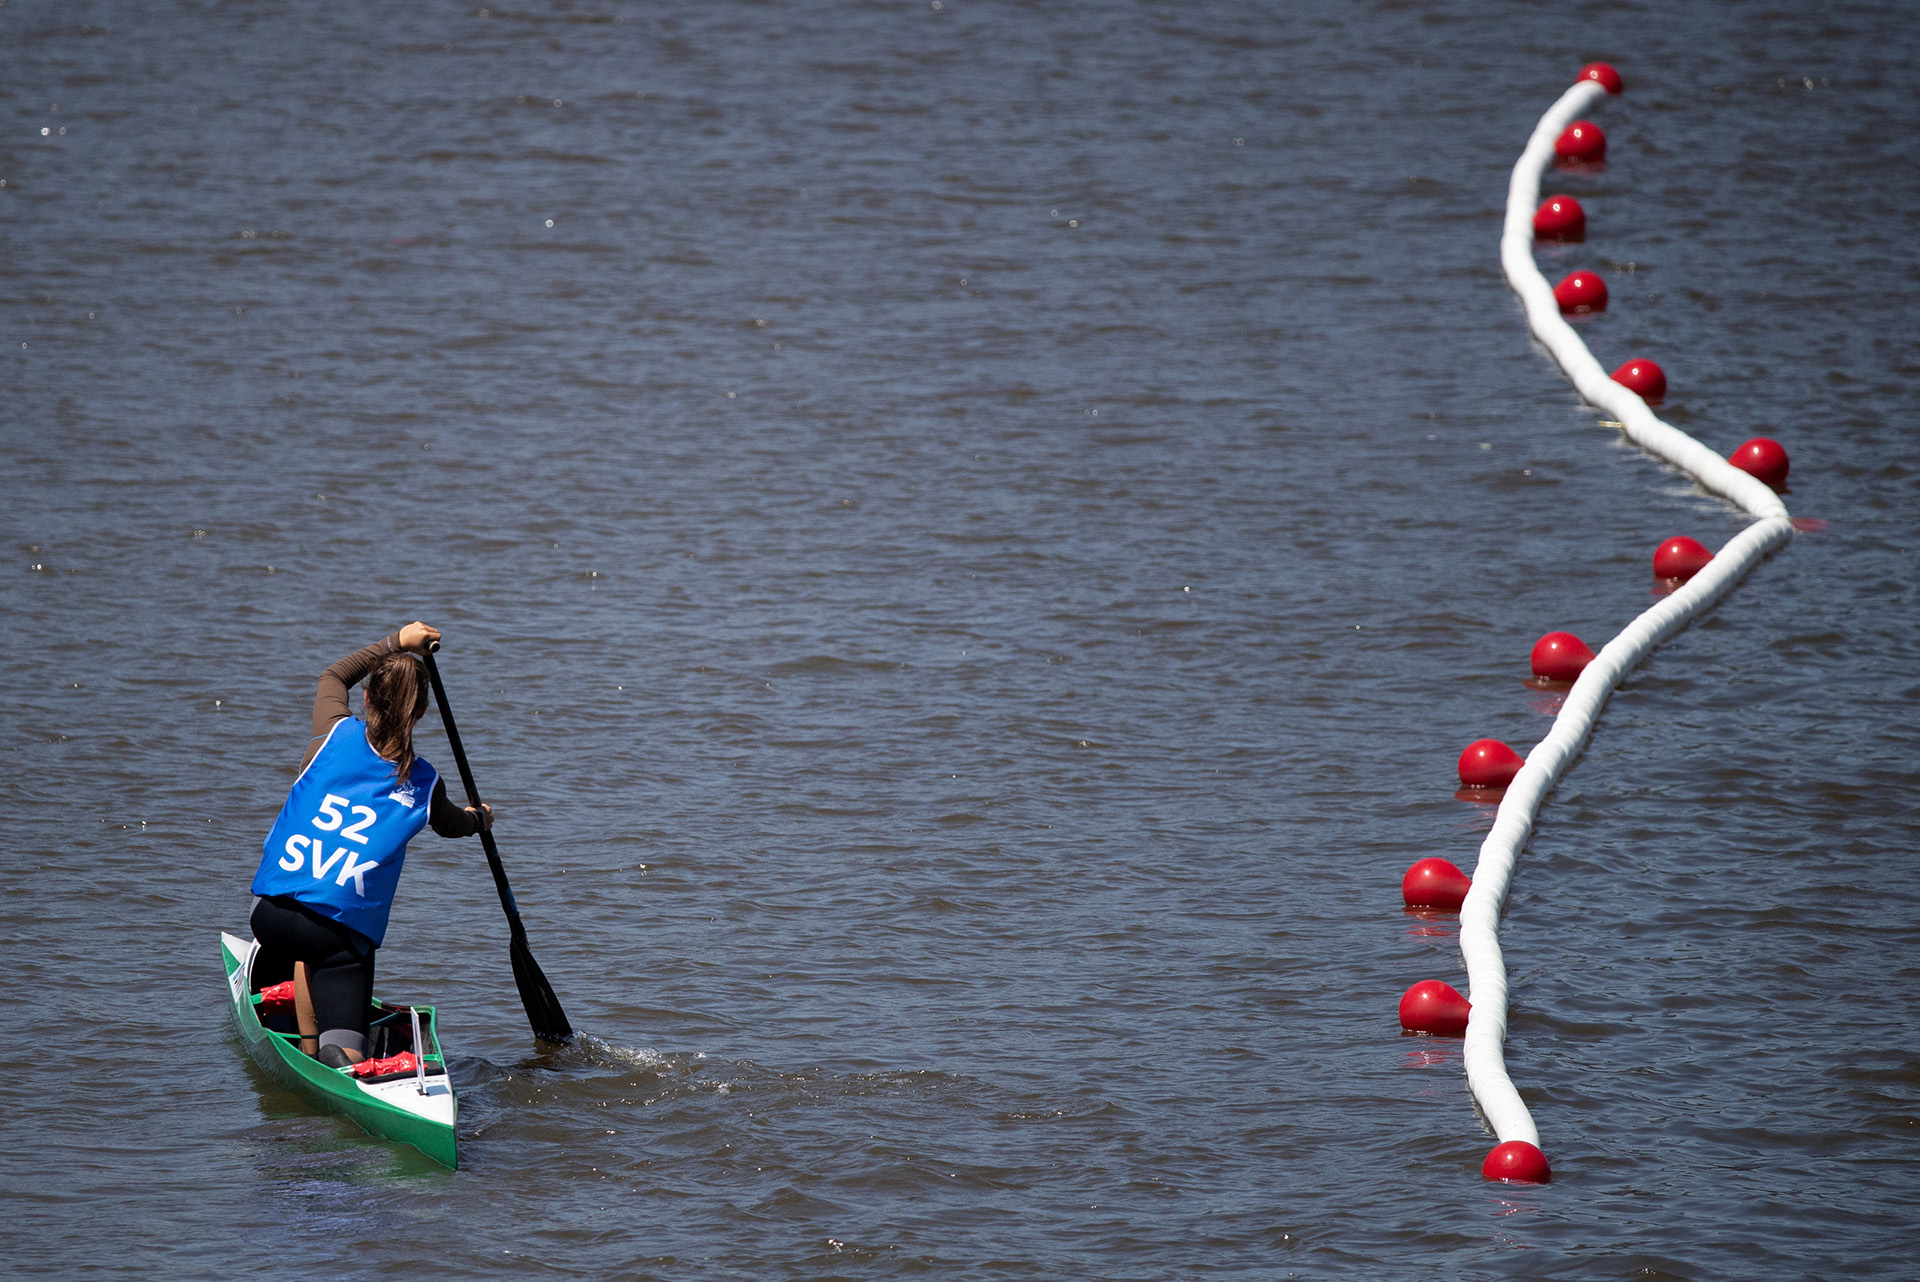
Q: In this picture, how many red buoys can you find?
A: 12